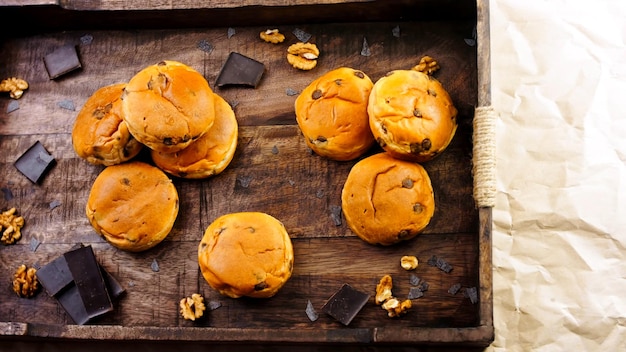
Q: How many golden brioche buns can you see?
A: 8